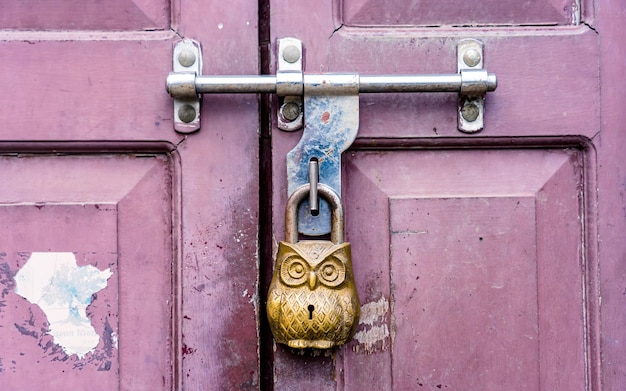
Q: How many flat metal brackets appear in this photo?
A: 3